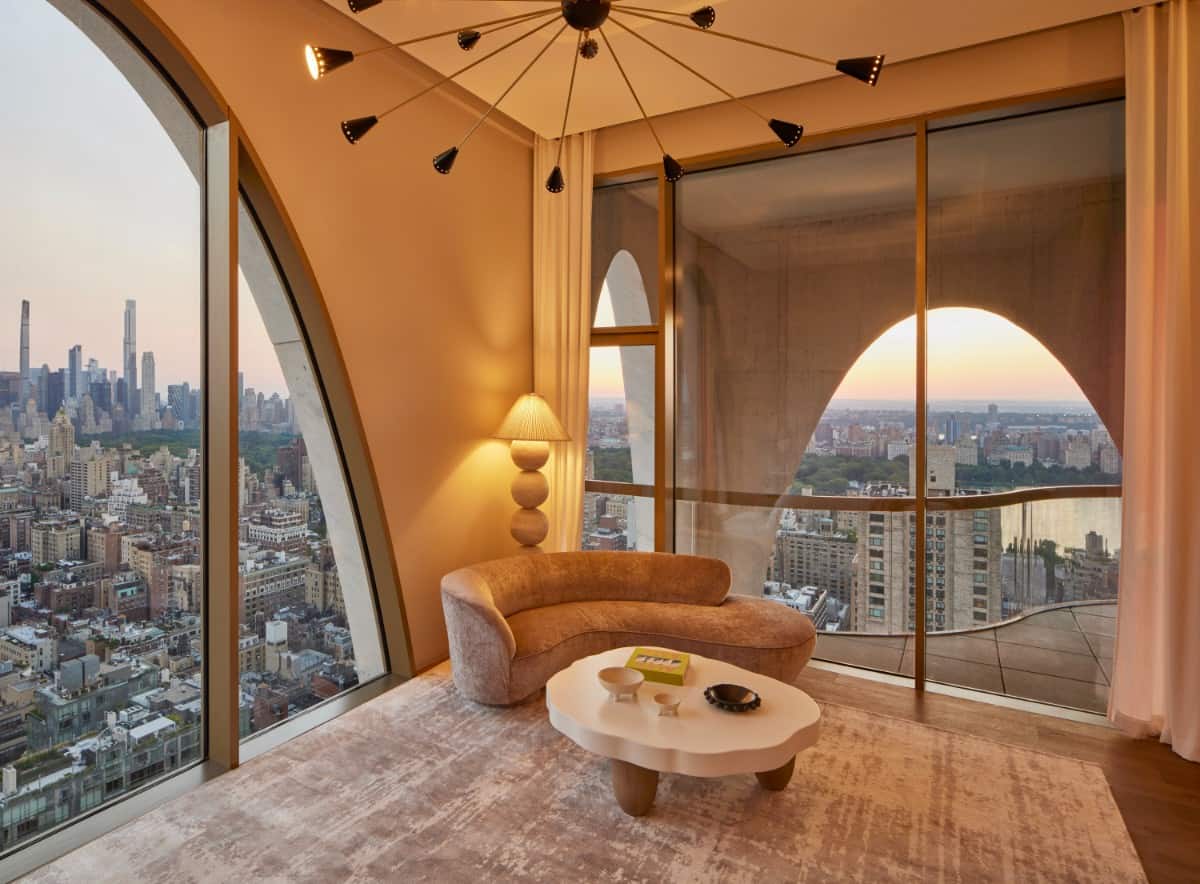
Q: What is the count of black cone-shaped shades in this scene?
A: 11